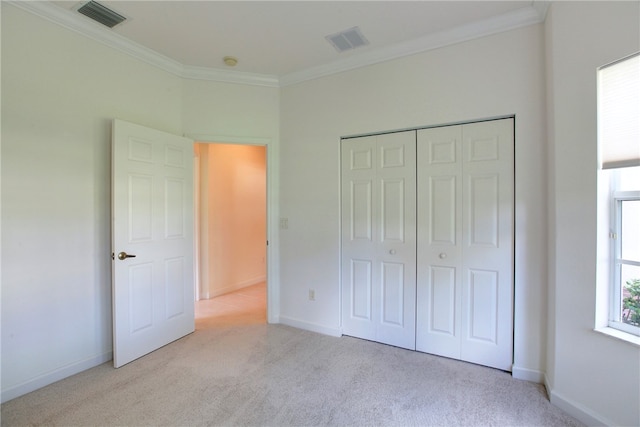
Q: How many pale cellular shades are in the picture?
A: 1